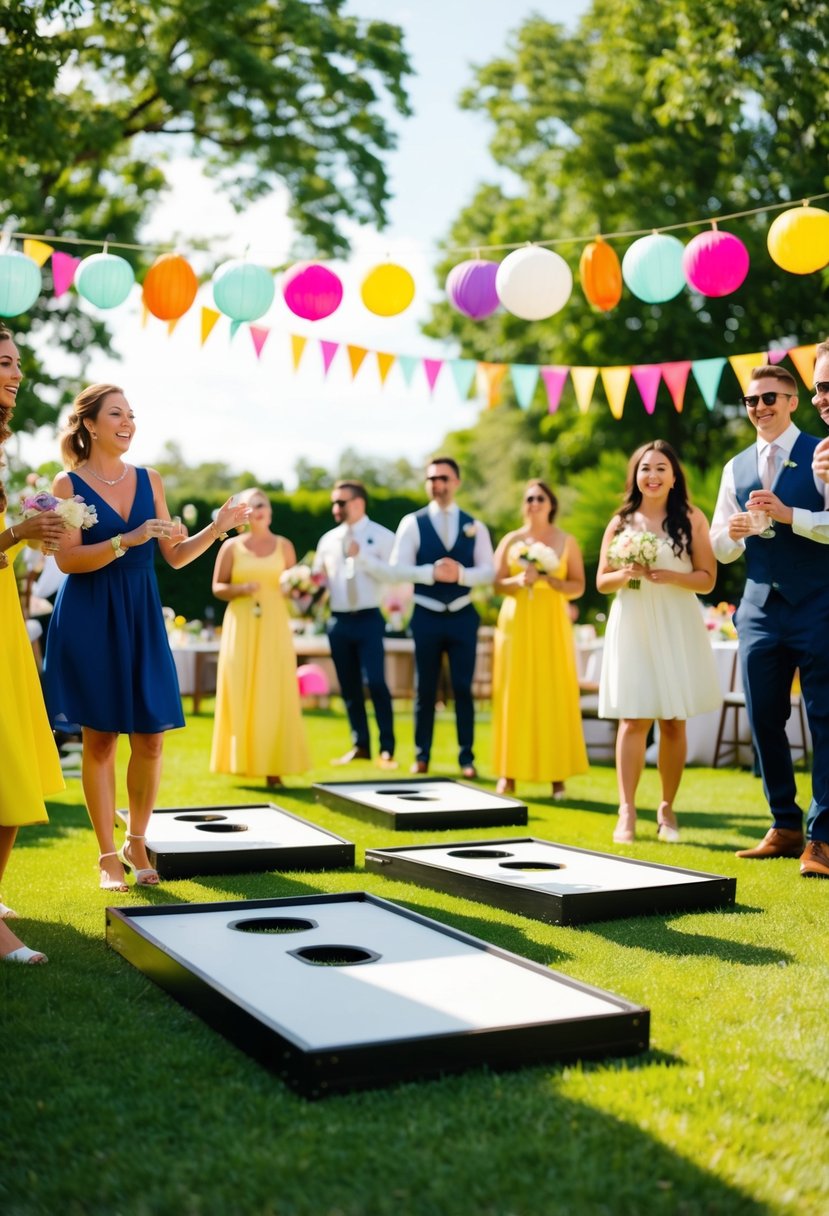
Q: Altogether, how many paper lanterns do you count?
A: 12